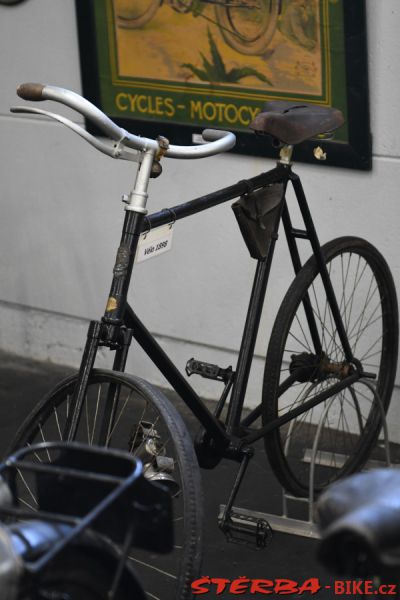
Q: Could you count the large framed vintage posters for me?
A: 1